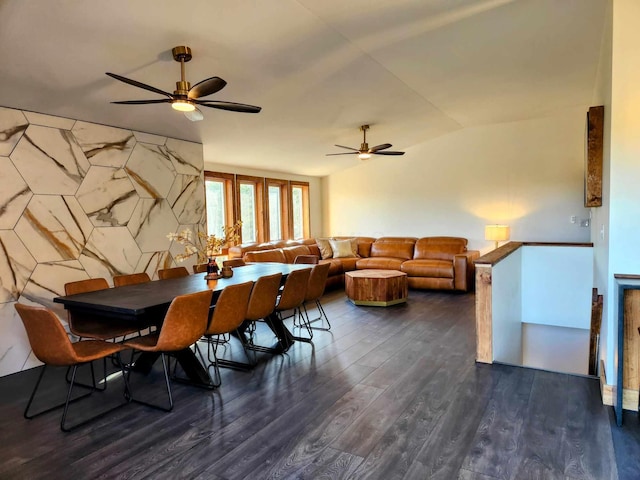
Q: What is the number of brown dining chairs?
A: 12